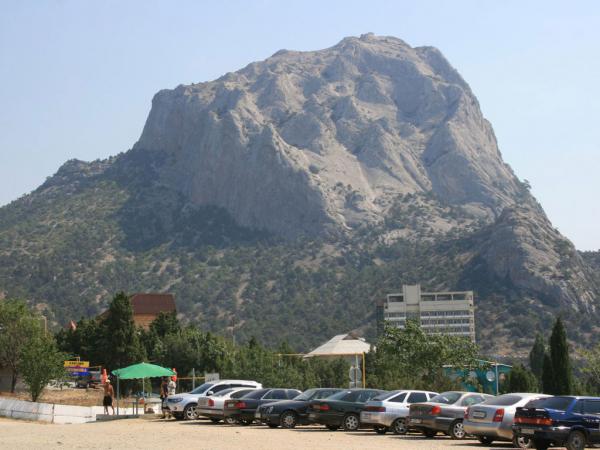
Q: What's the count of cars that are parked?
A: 9